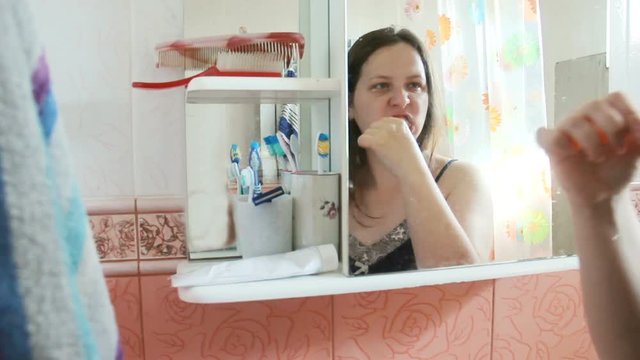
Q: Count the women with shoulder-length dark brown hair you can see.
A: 1